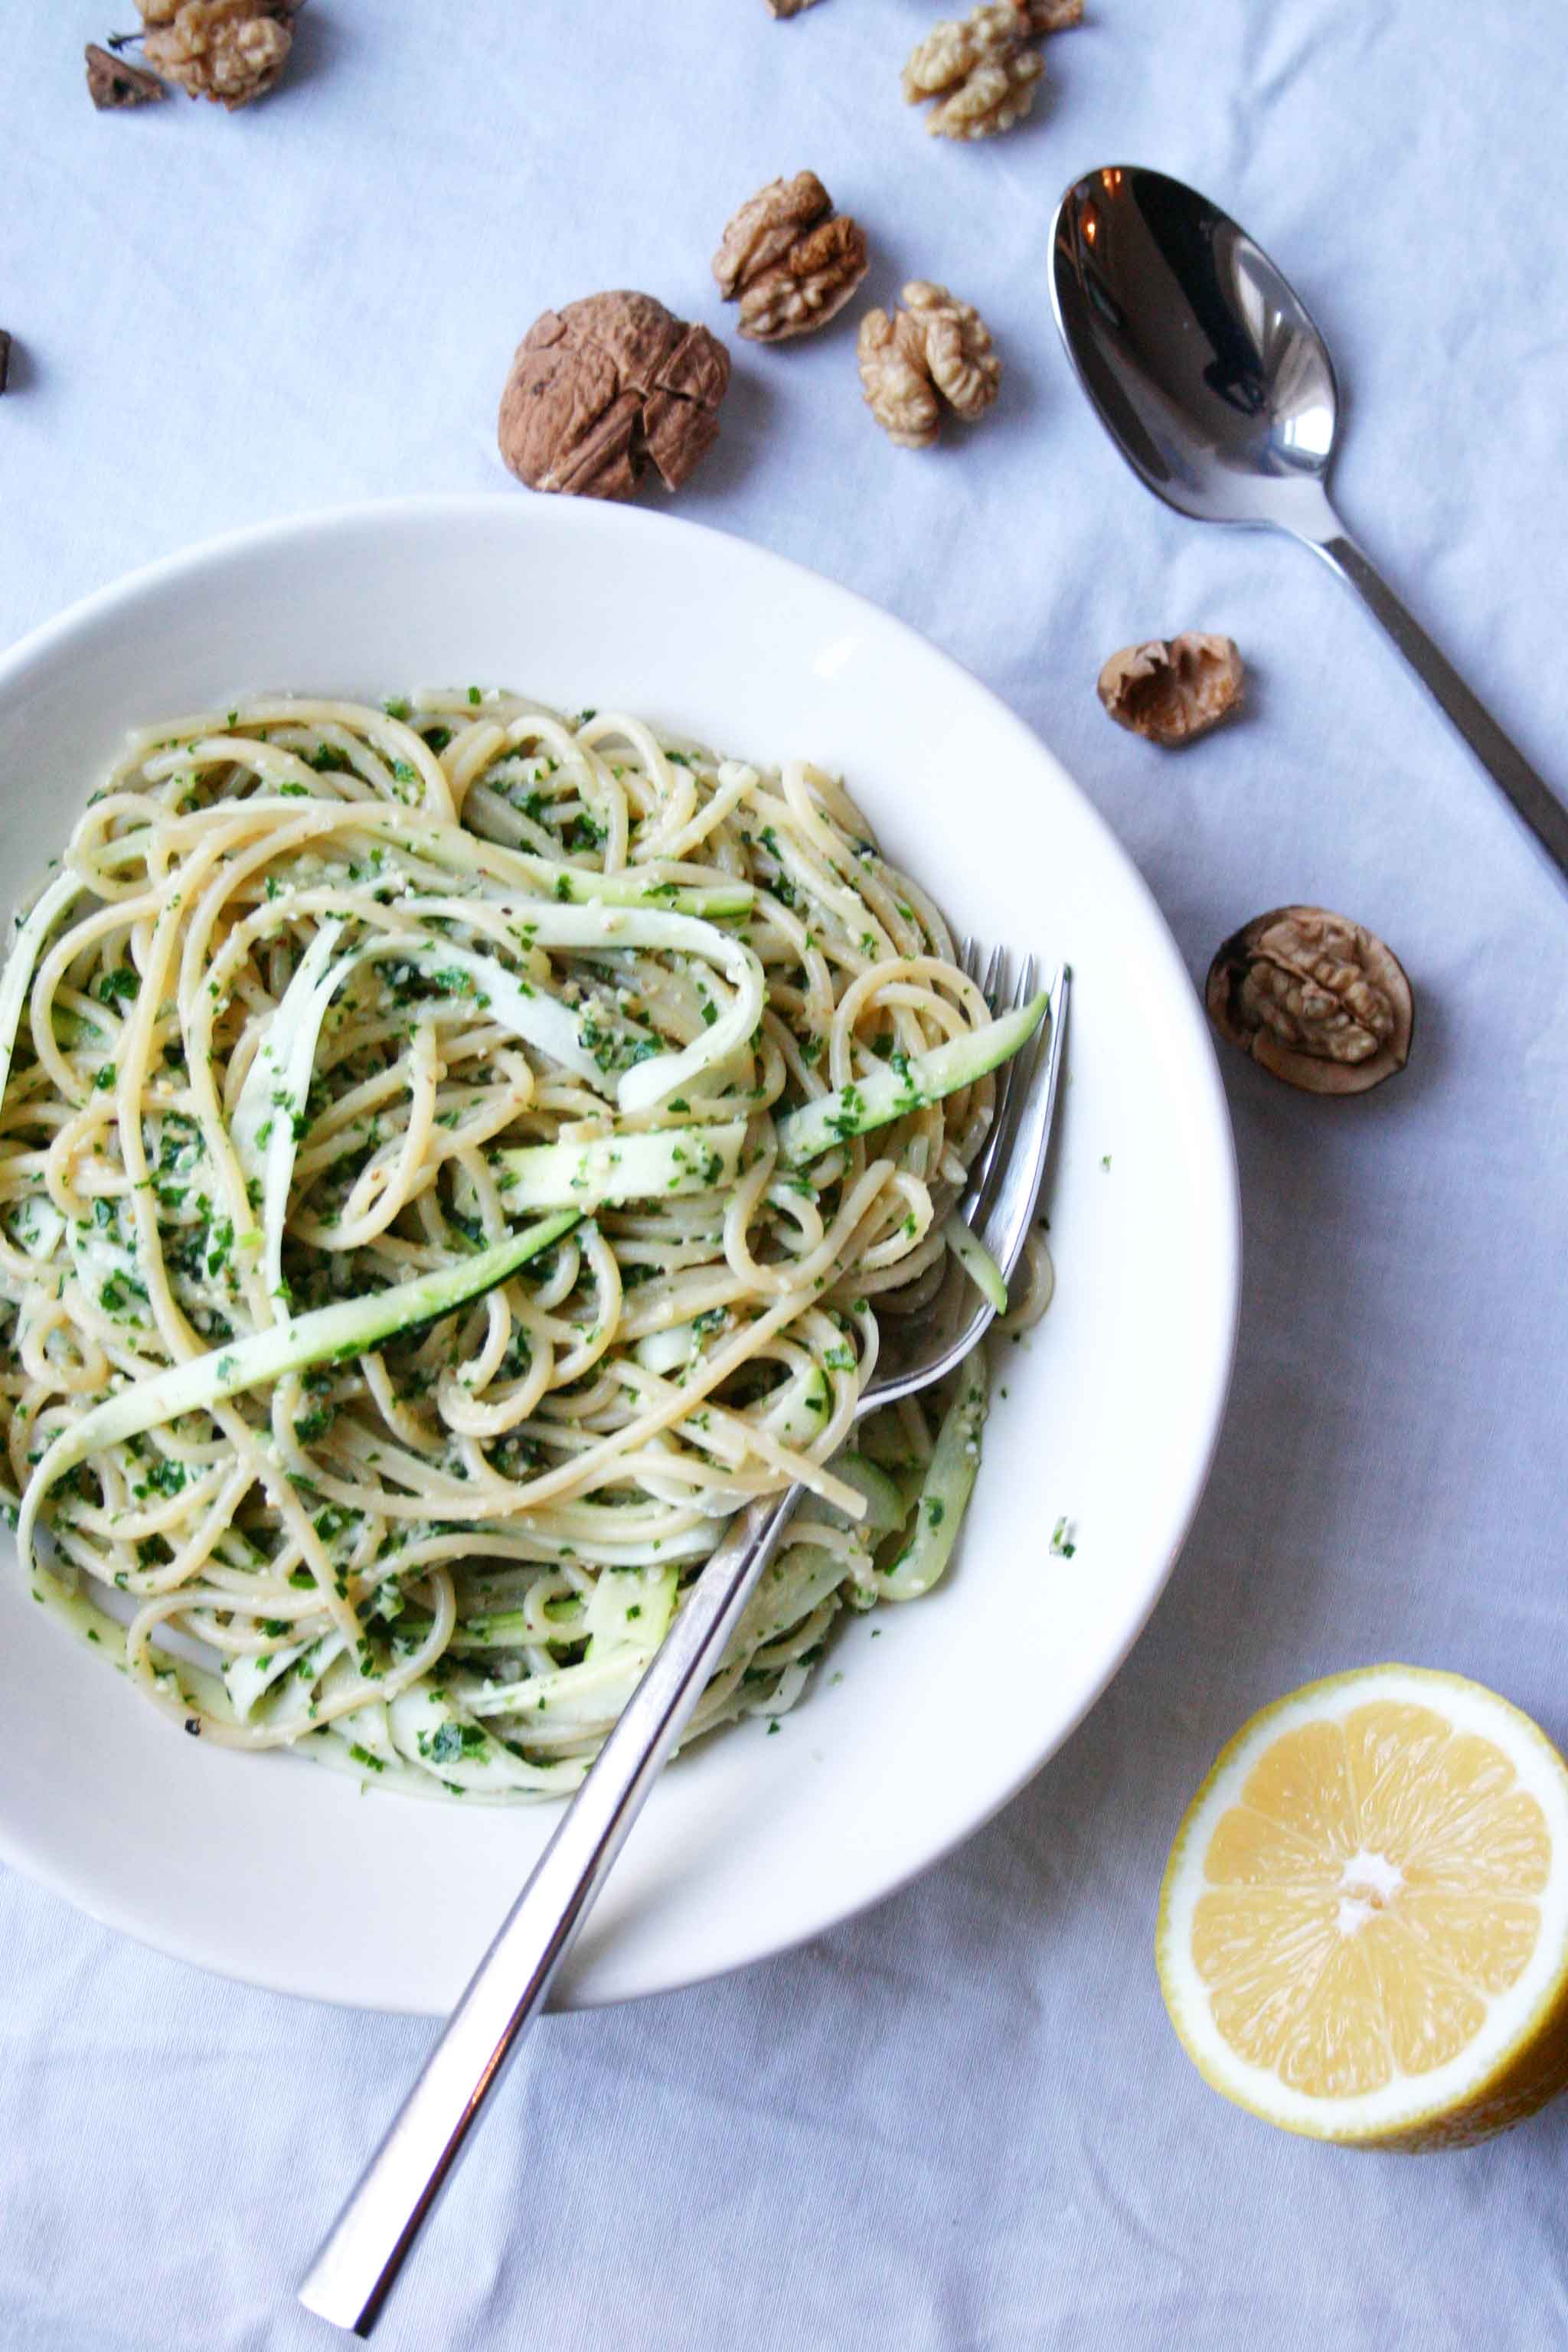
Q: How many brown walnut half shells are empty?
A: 1